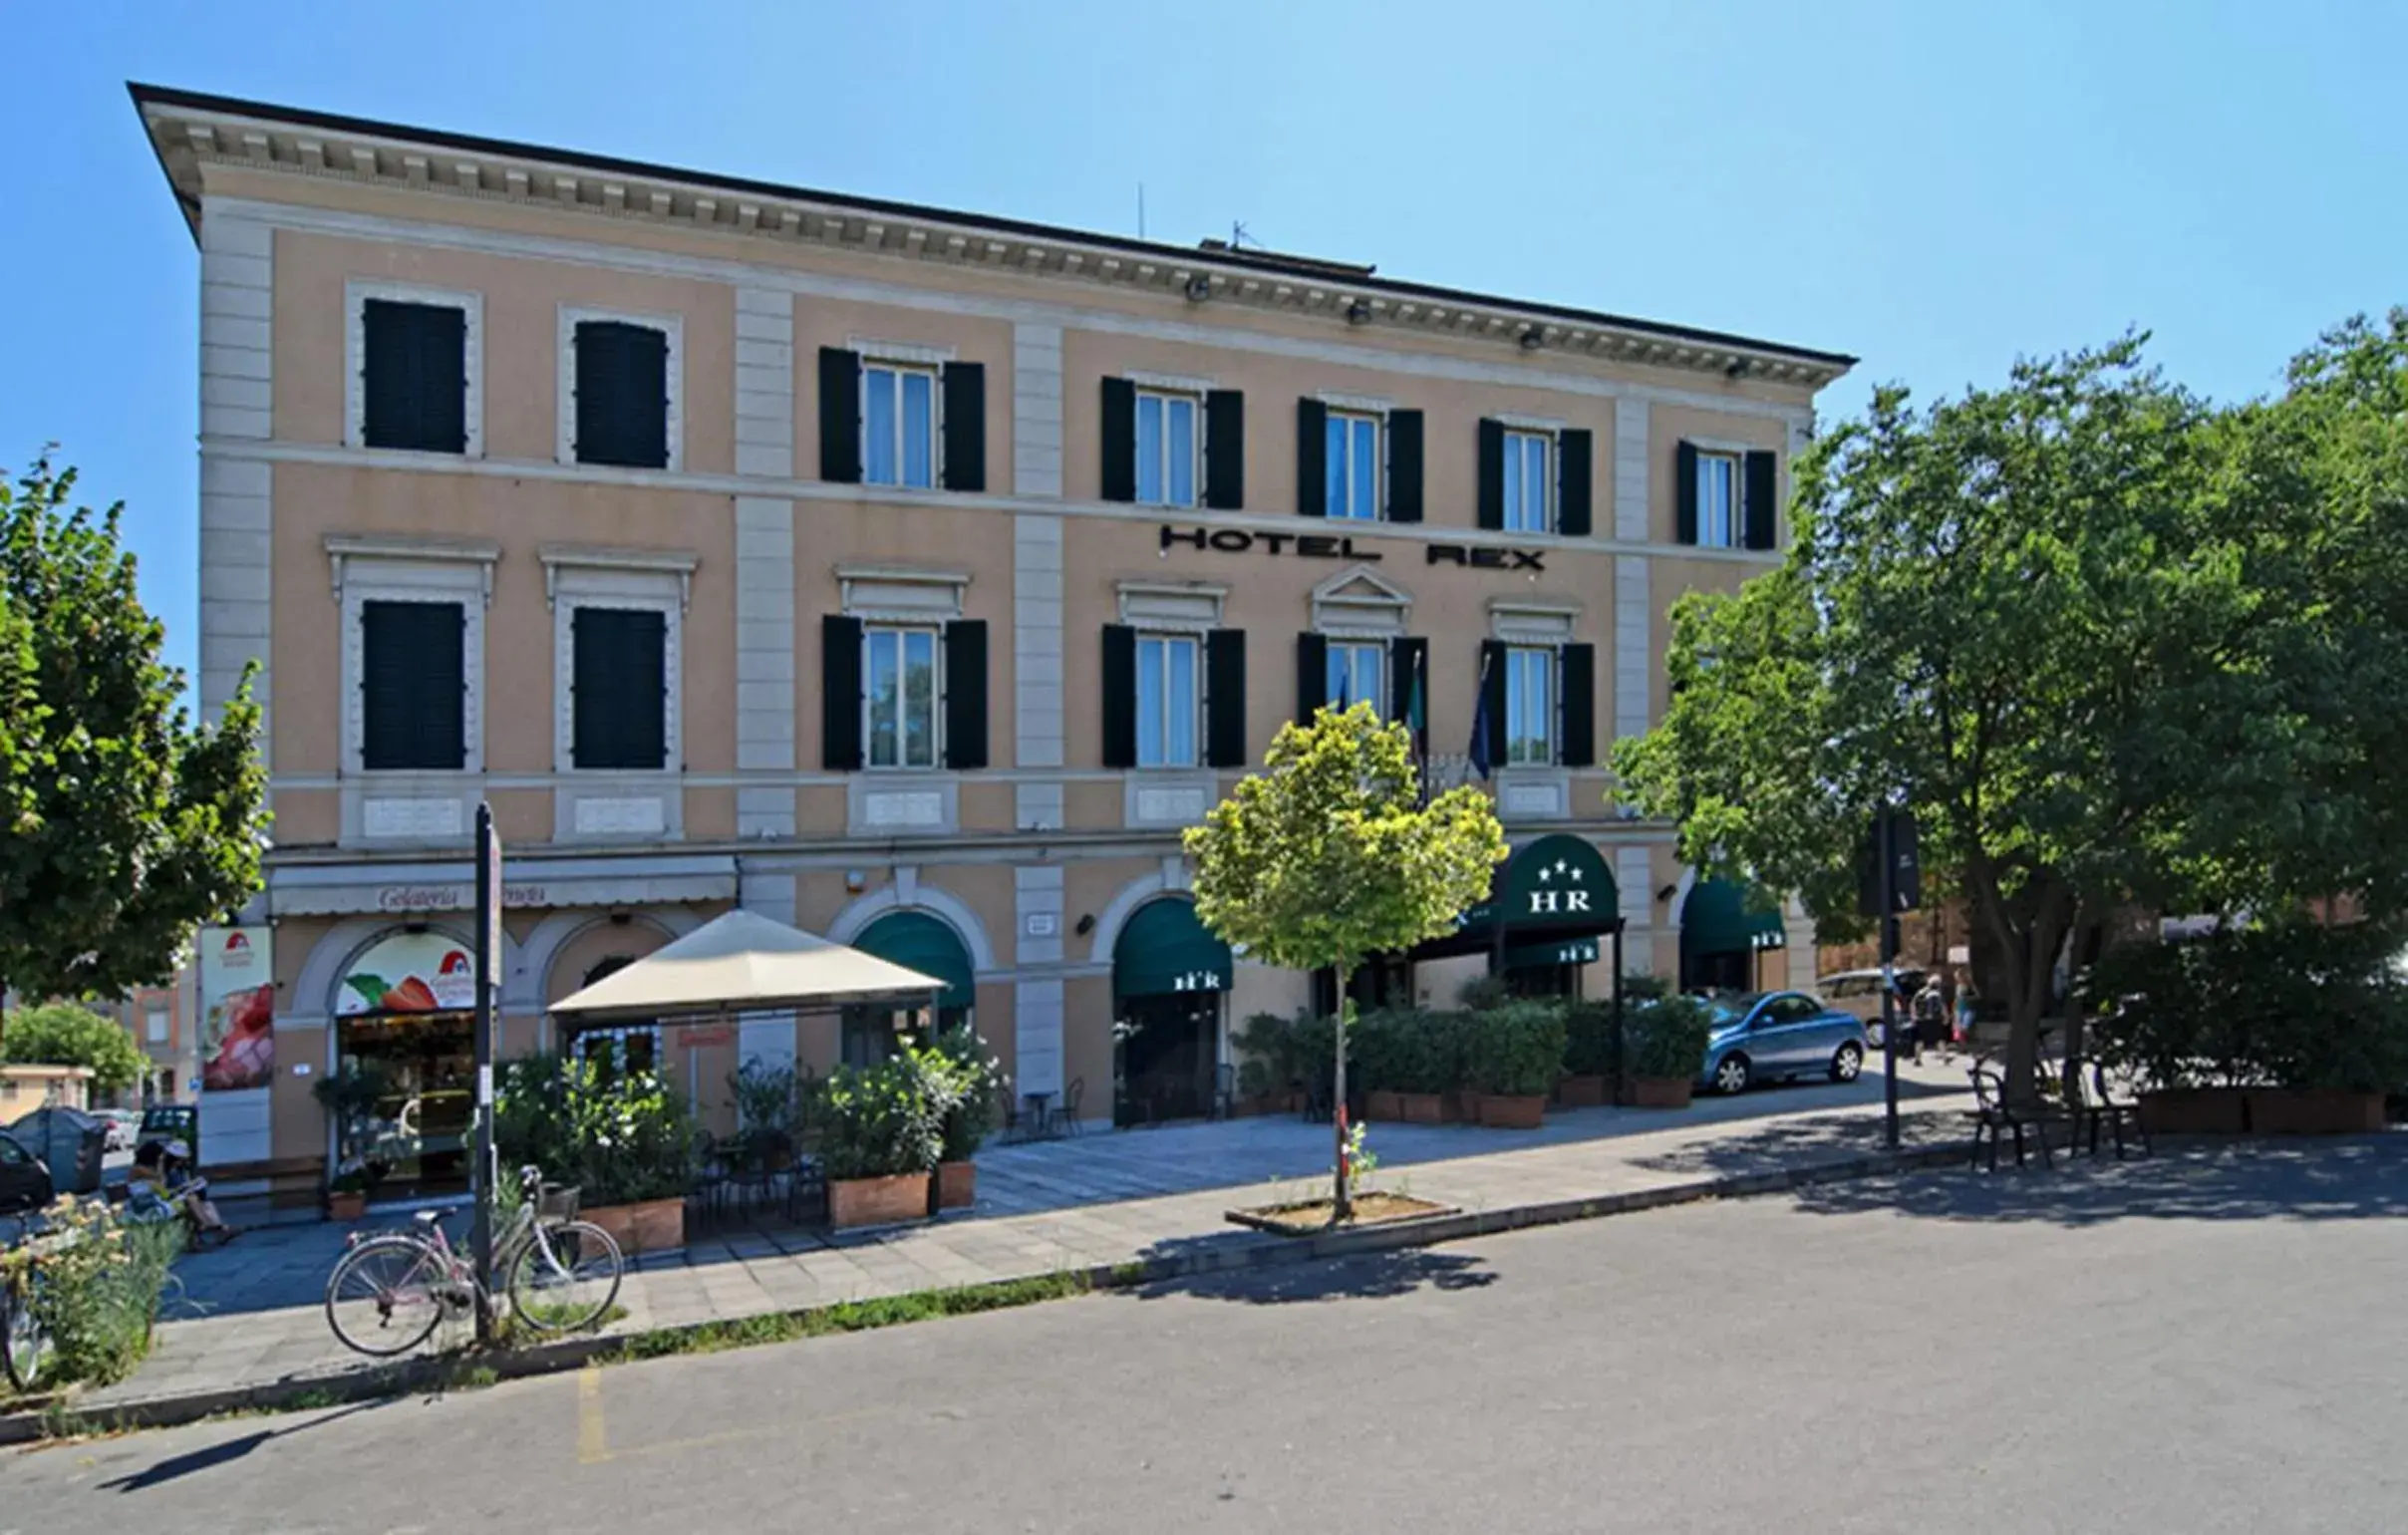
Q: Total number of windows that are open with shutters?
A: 9